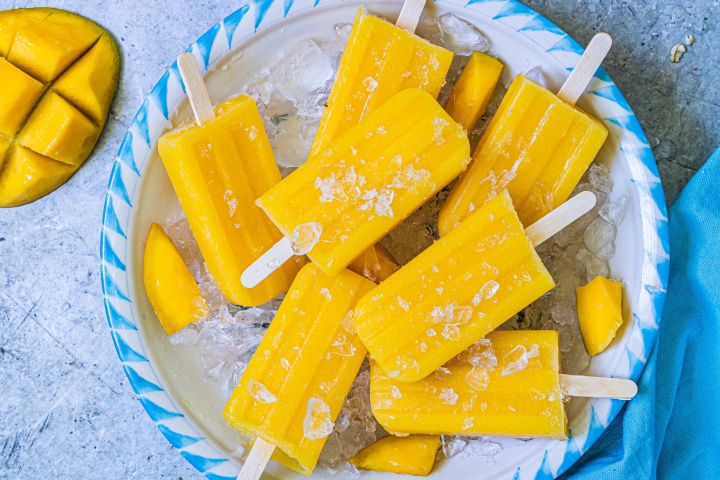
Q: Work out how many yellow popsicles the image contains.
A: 7